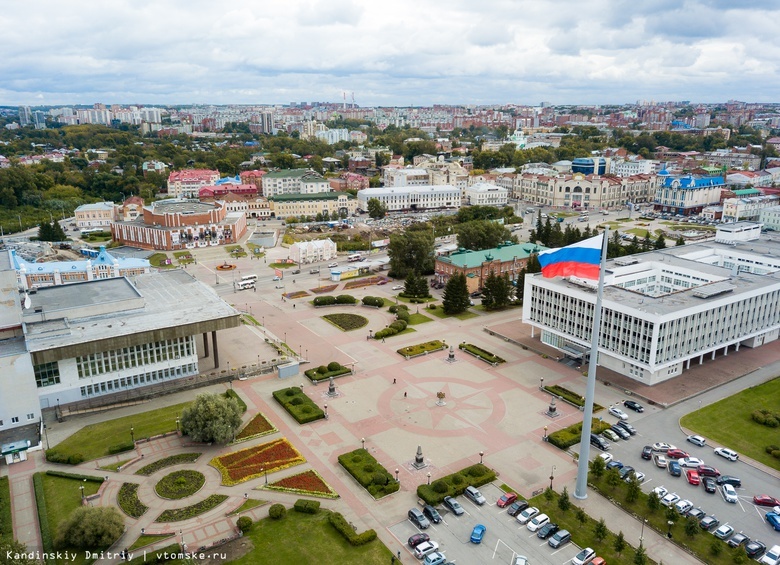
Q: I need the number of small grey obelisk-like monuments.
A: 4